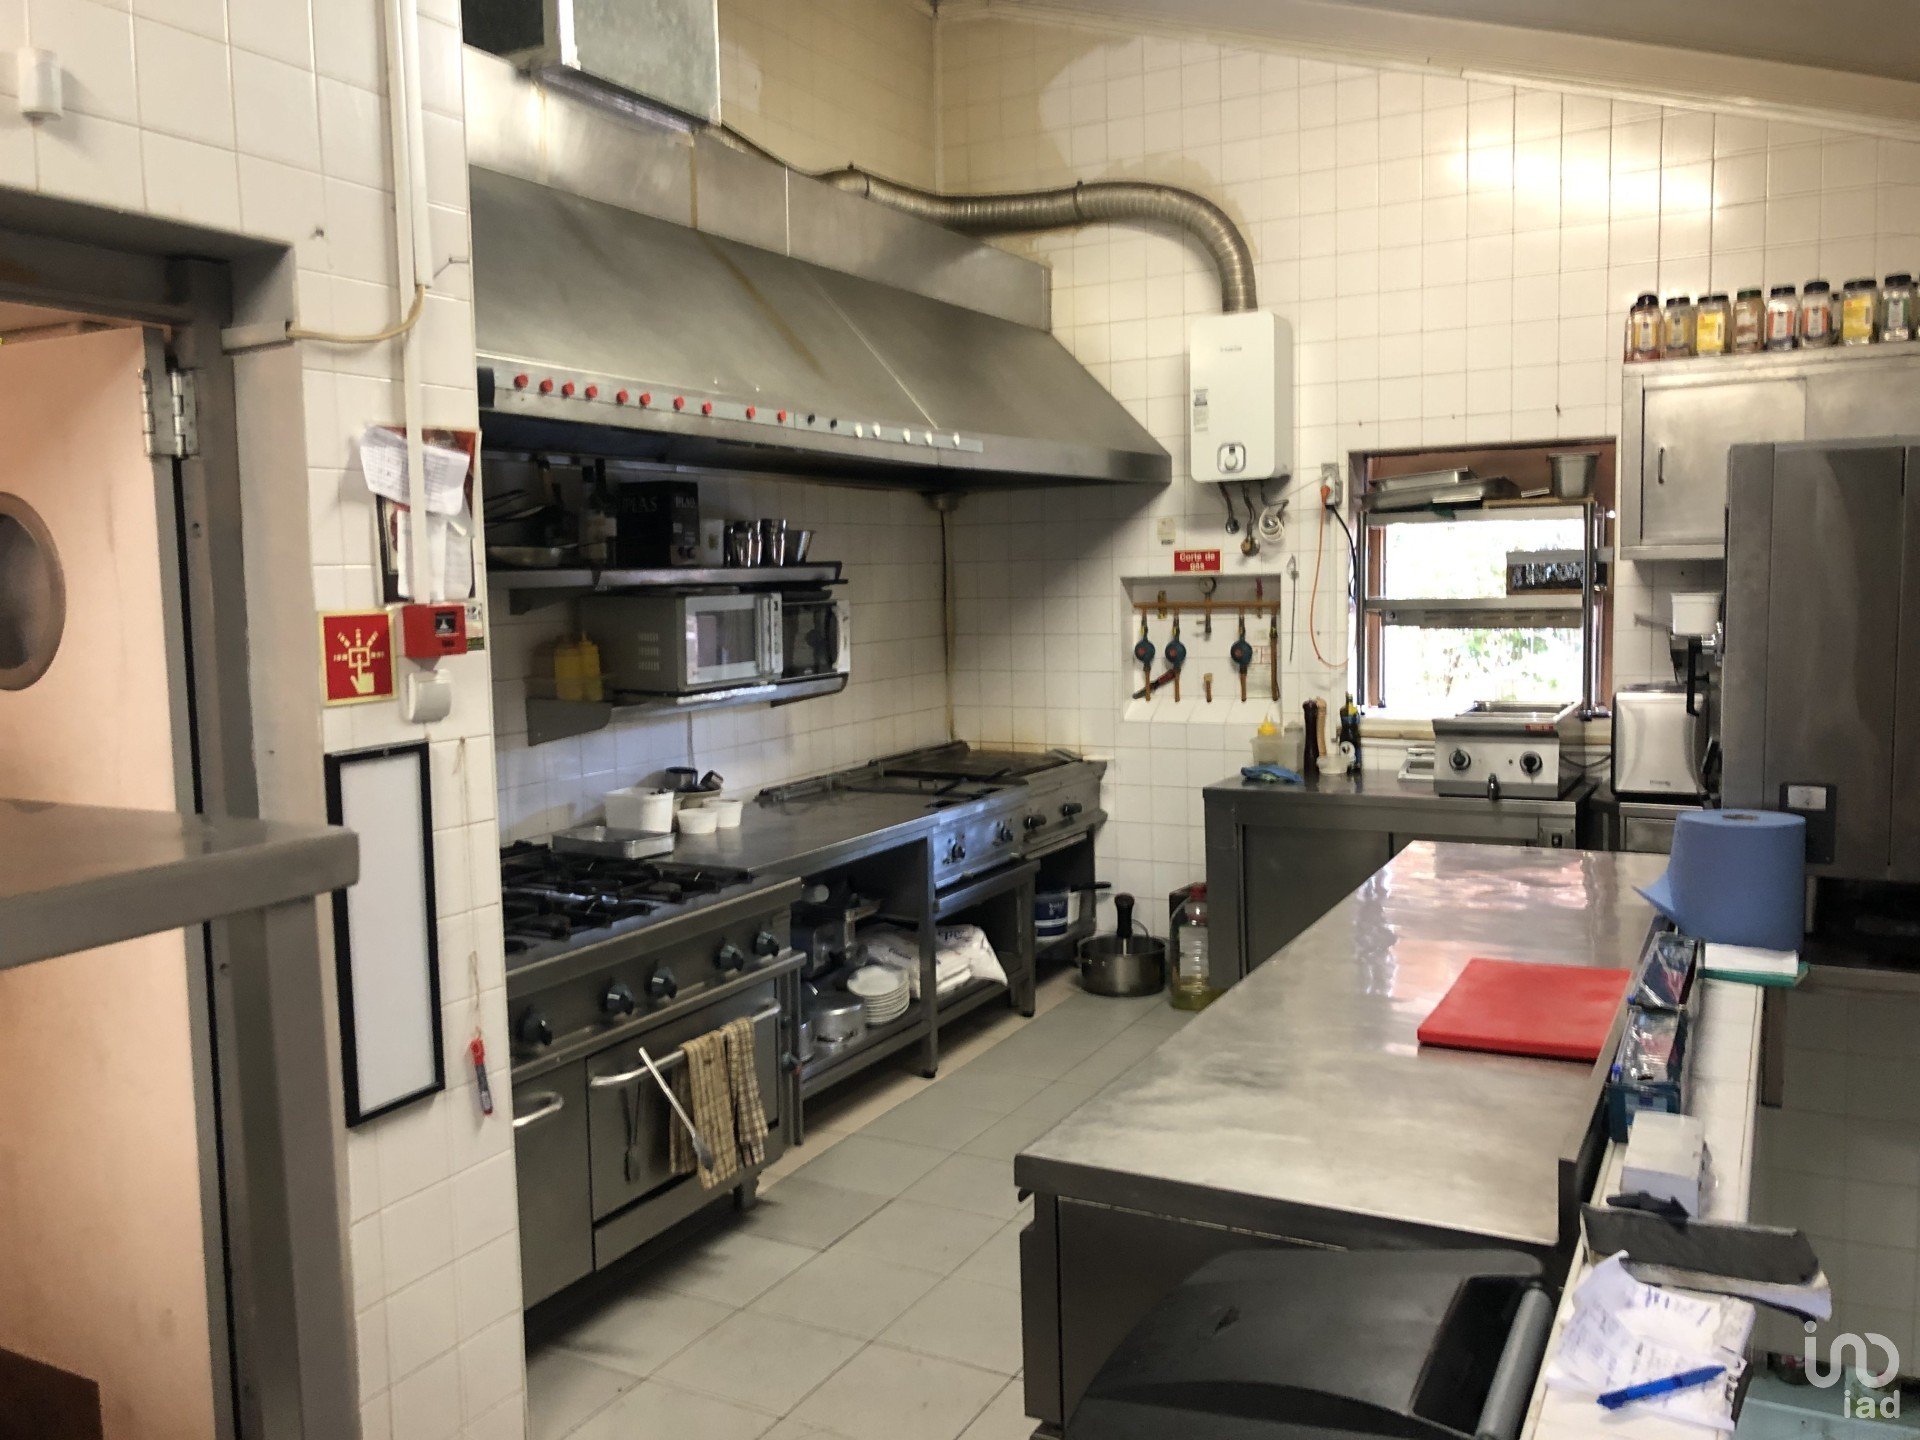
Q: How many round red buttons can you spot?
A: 10